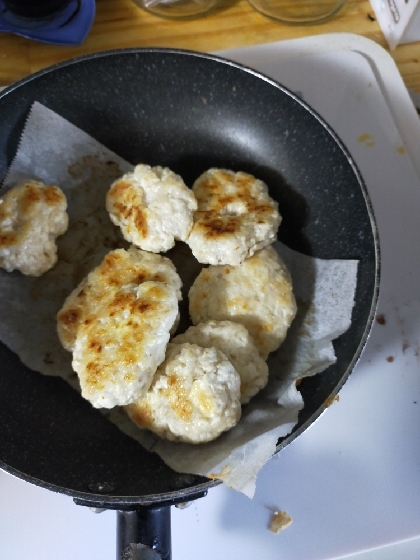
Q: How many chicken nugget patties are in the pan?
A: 8